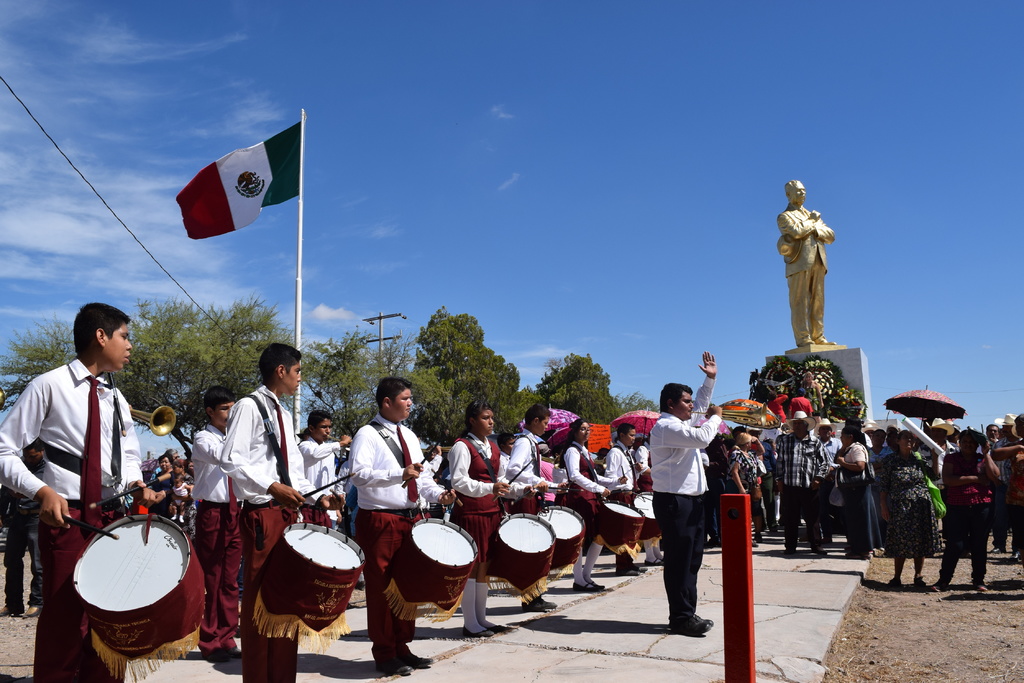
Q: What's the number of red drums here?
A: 7